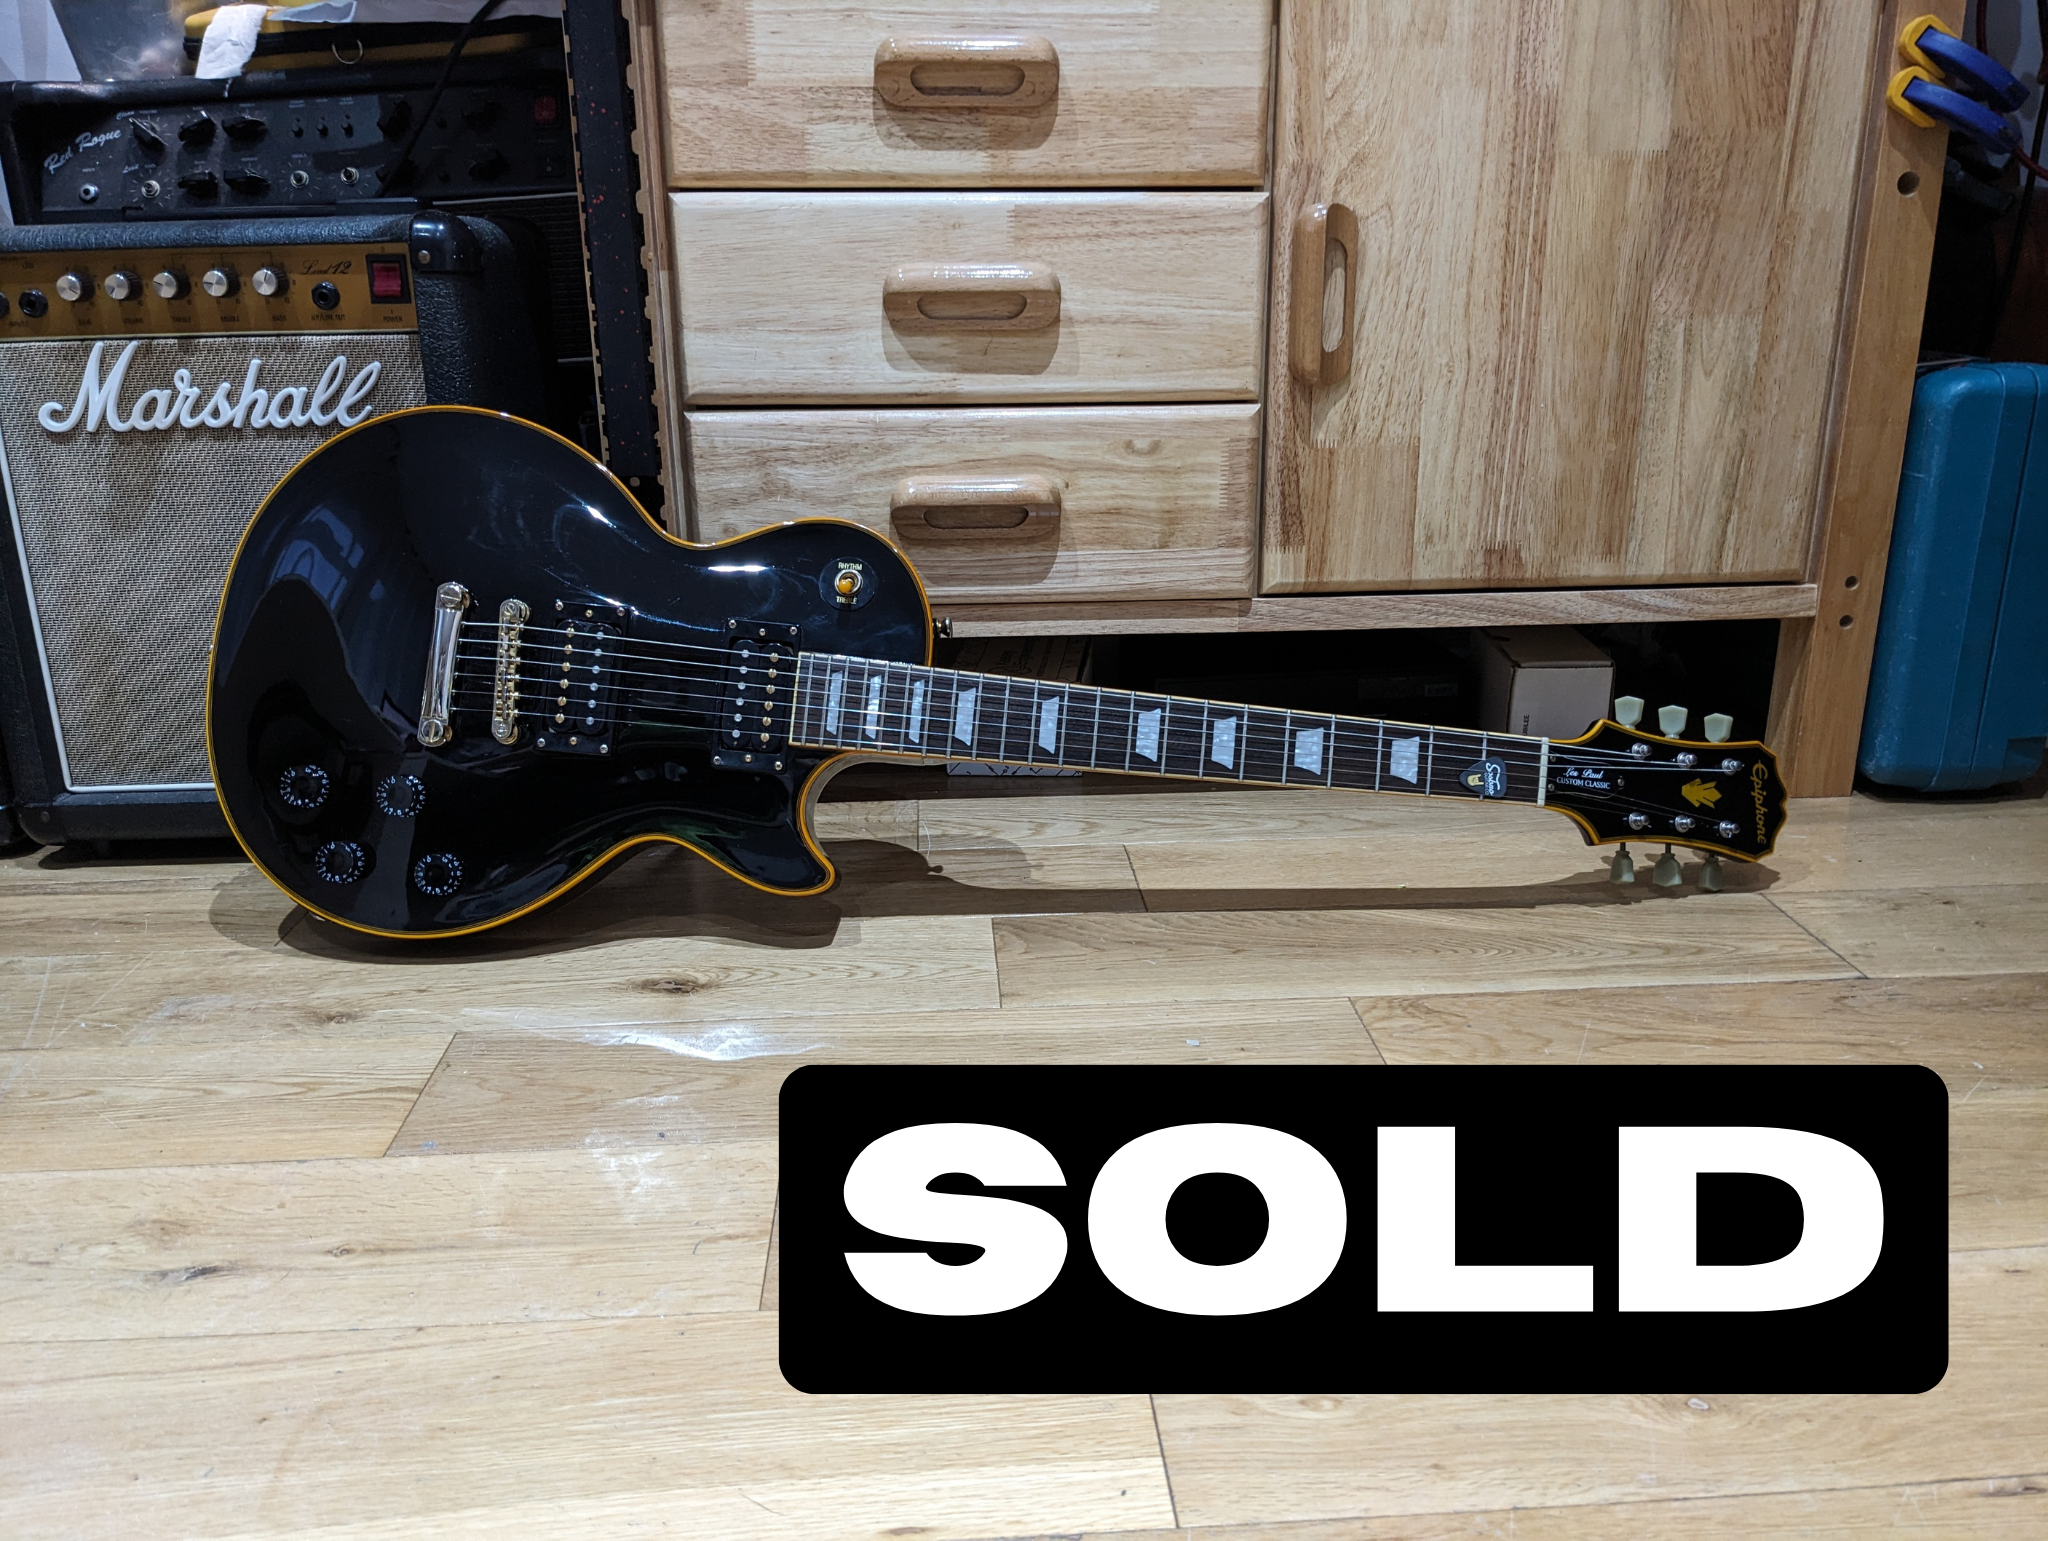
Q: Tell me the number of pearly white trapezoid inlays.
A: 9